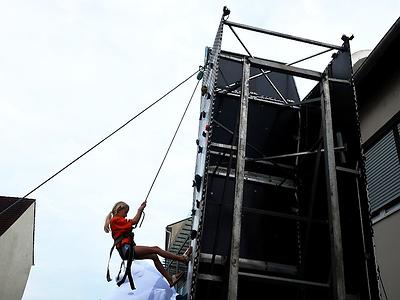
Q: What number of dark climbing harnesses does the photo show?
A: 1